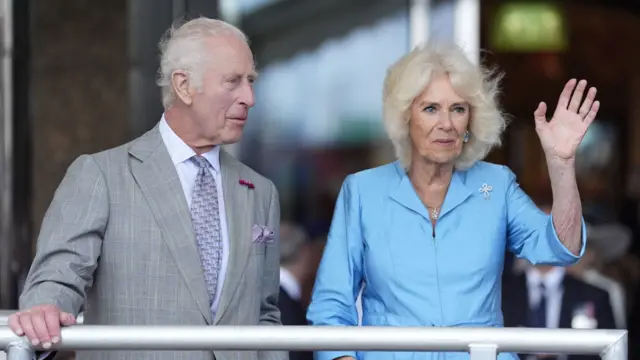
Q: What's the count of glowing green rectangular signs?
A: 1